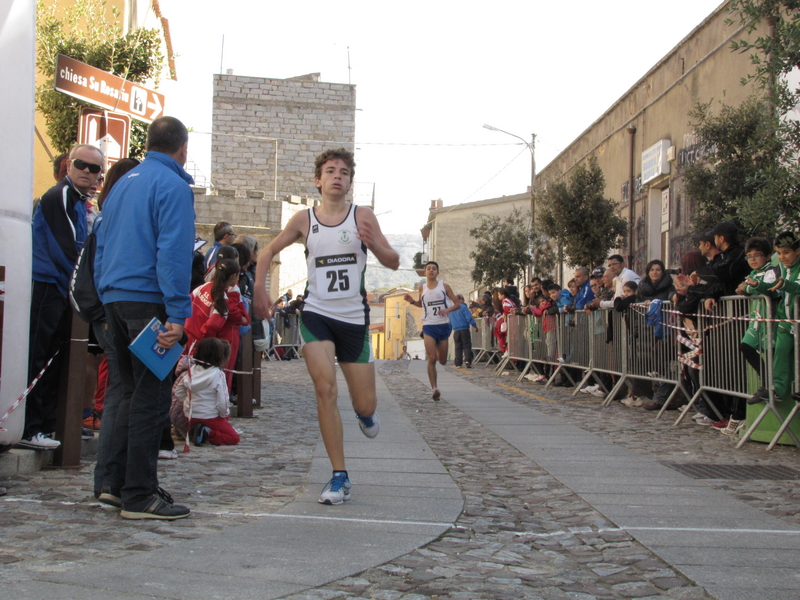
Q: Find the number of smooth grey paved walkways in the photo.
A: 2